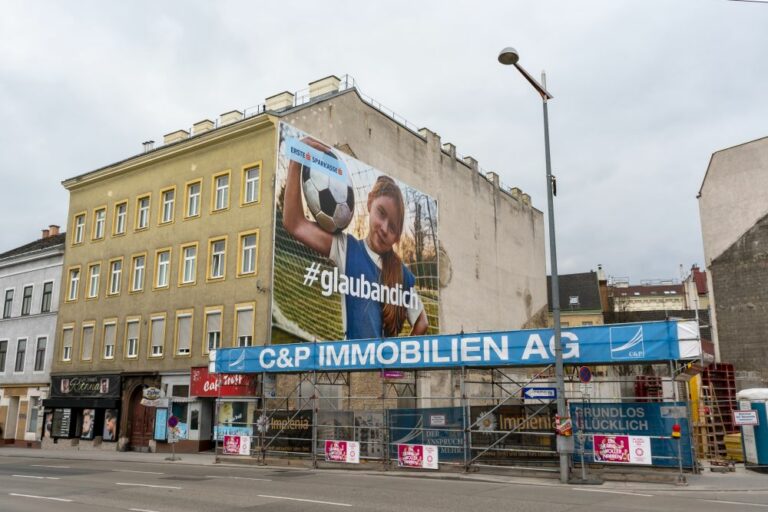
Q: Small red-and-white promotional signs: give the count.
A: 4